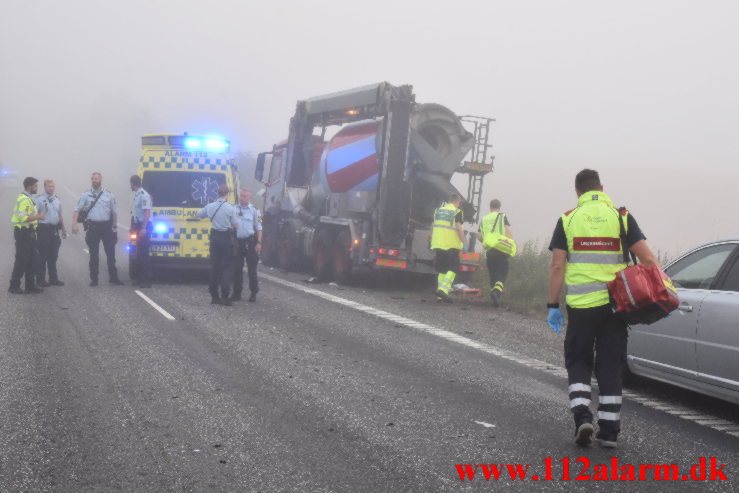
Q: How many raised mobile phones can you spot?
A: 0